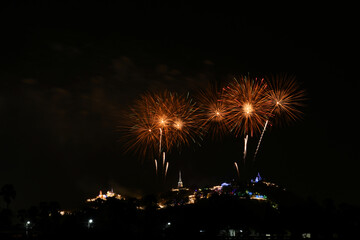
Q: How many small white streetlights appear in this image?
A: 3